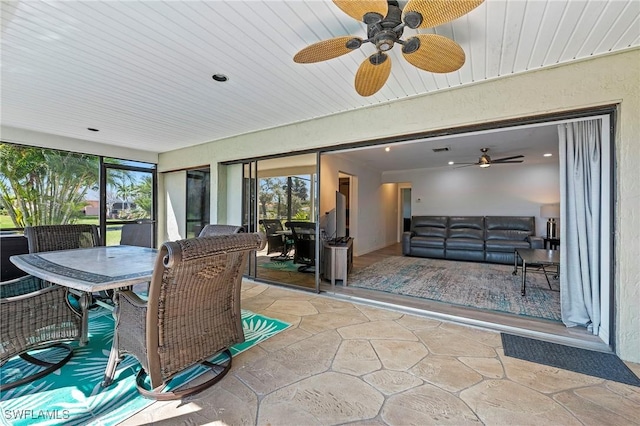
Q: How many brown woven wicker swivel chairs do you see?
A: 4